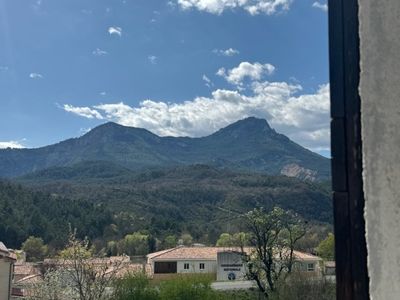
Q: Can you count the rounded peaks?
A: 2